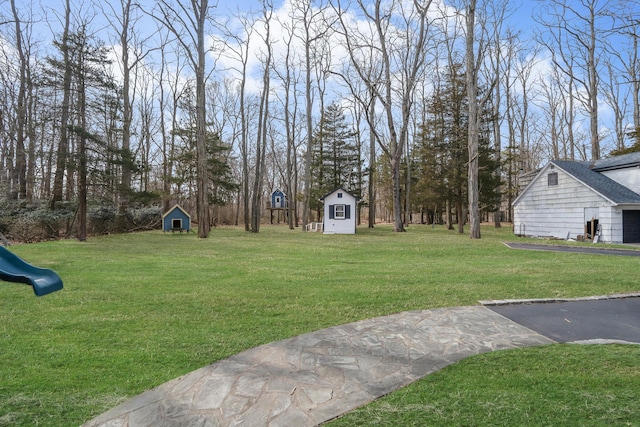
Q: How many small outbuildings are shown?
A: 3